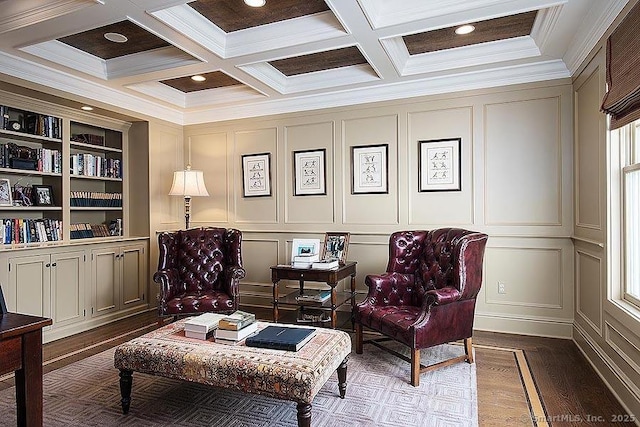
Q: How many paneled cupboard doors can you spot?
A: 4